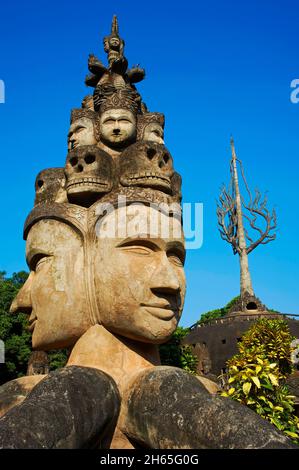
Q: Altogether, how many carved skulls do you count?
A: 3